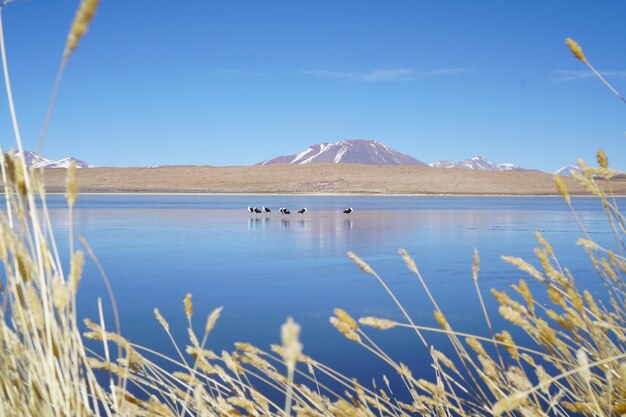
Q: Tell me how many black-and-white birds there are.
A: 7